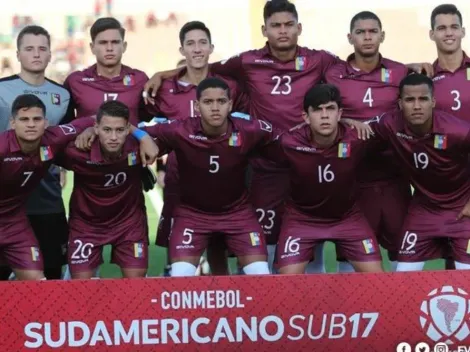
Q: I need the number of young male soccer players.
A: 11